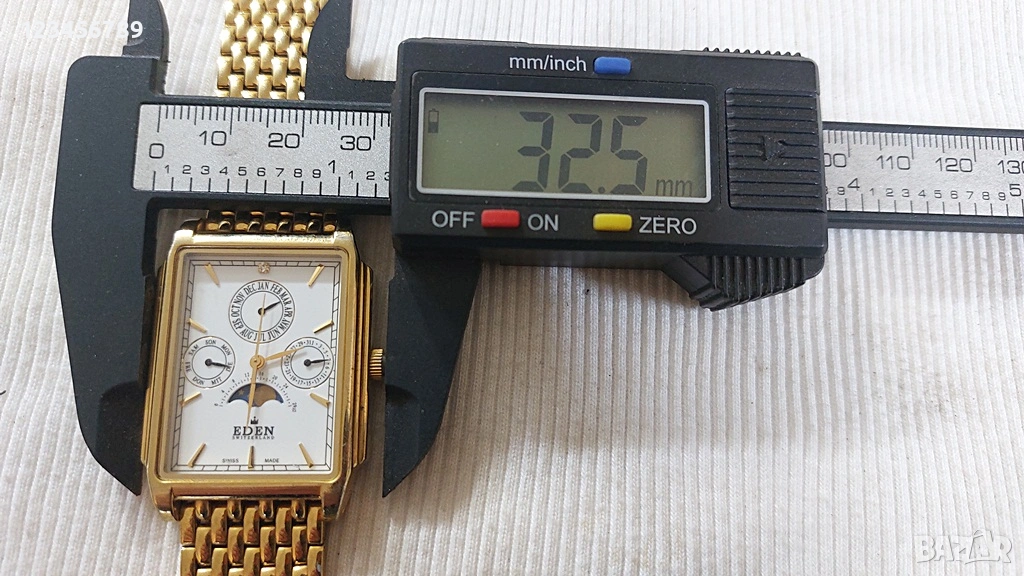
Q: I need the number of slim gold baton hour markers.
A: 9